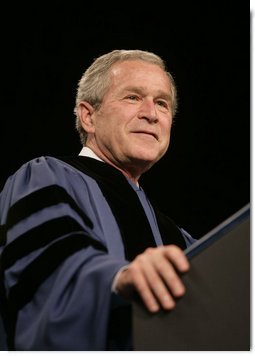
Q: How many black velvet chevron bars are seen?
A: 3